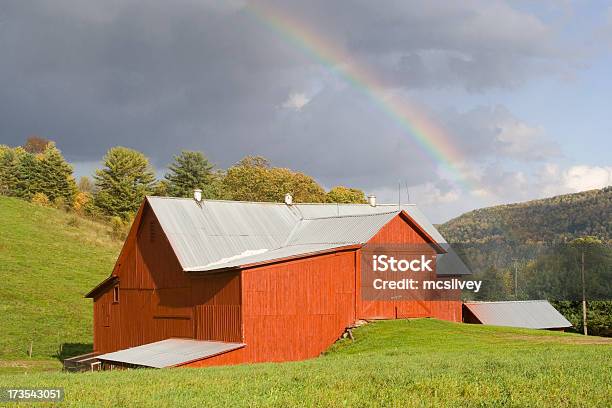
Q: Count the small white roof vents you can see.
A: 3